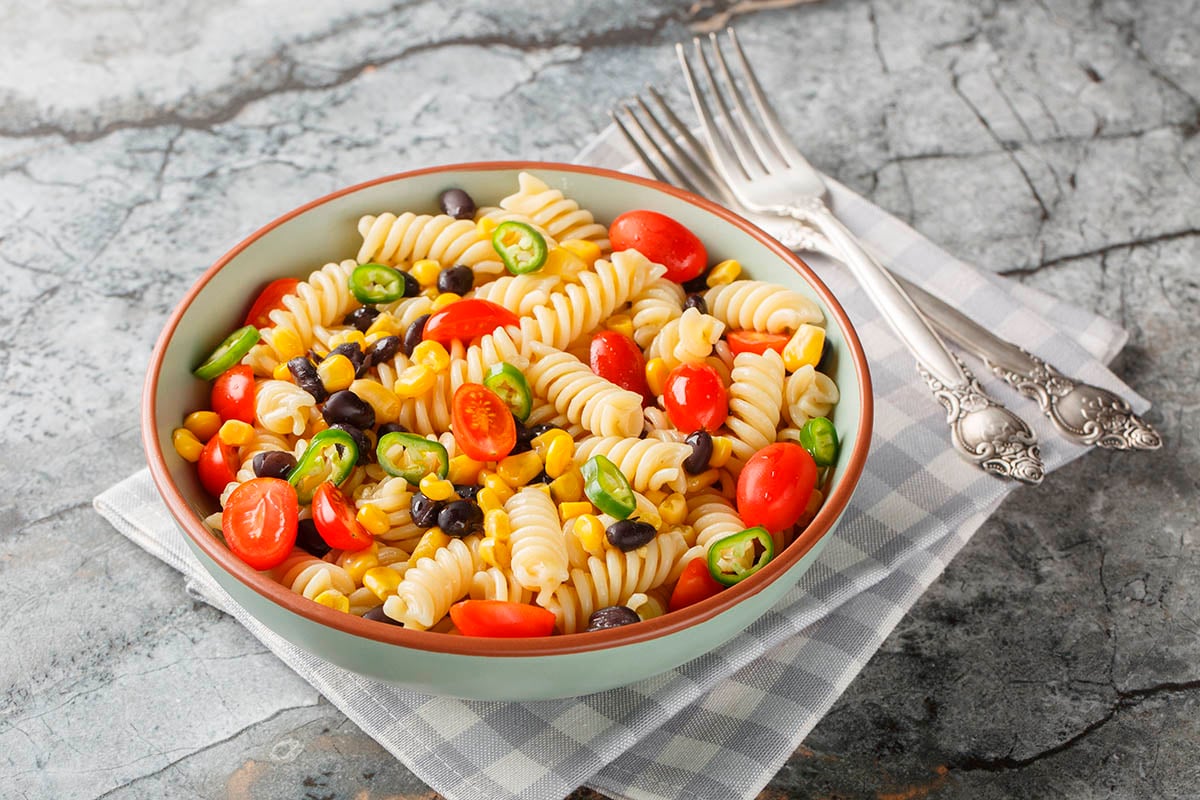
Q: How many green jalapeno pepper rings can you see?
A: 9